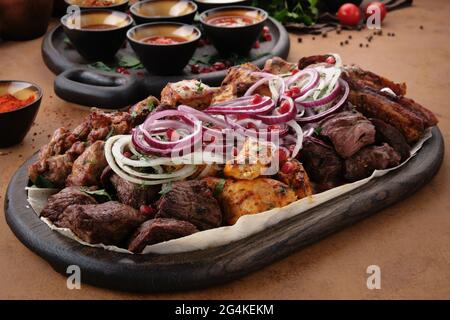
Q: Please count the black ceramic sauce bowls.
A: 7